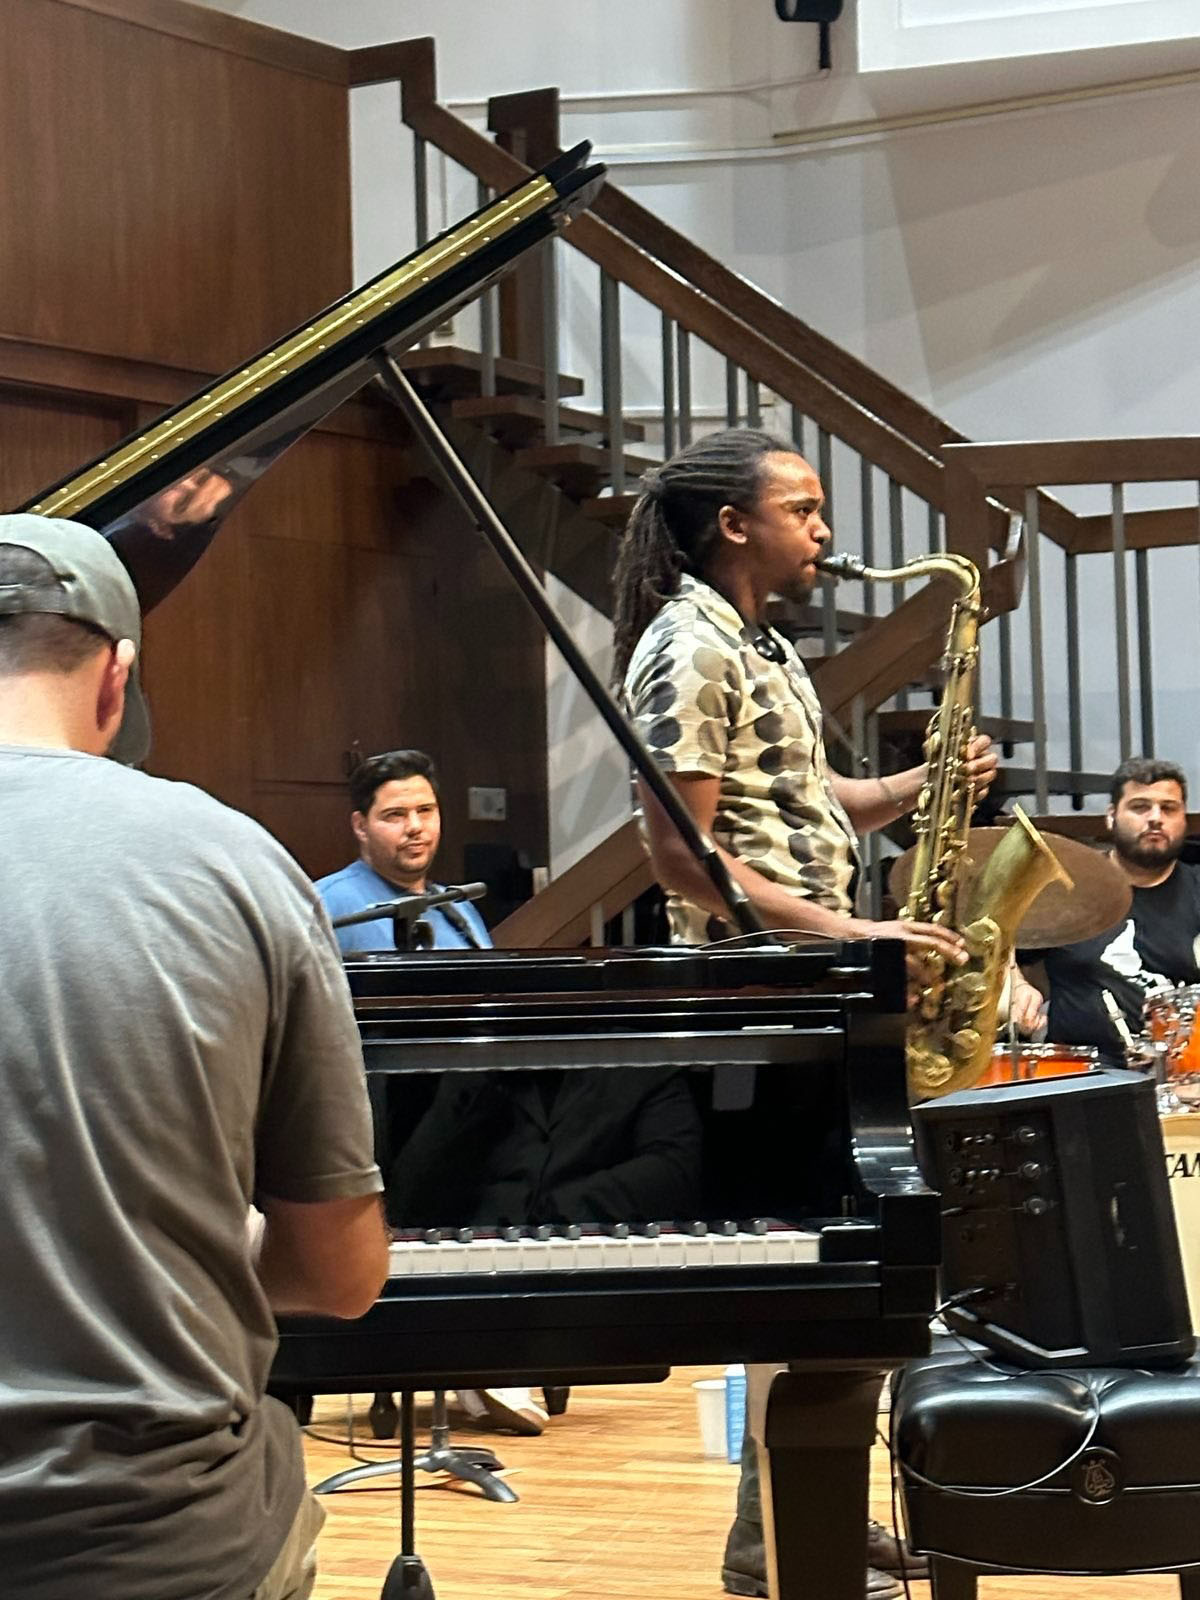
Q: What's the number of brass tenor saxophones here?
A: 1